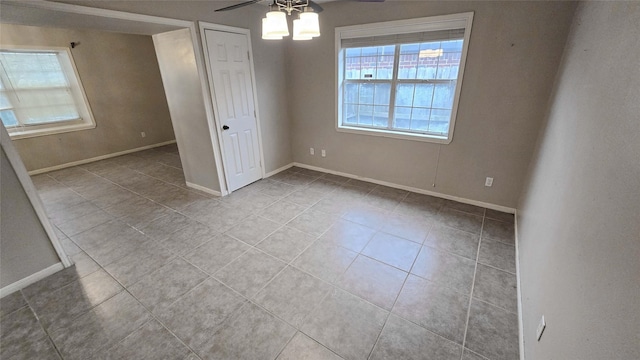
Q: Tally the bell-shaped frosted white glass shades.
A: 4